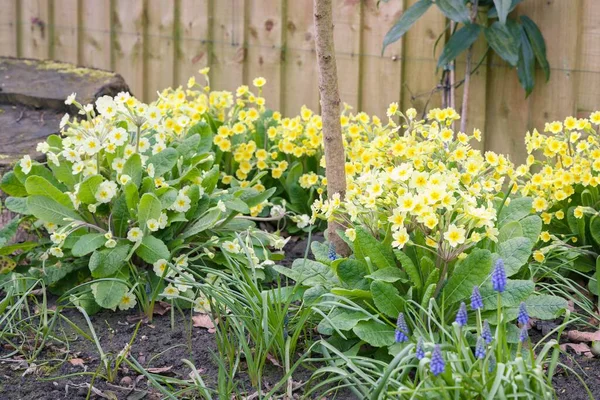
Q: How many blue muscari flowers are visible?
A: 11